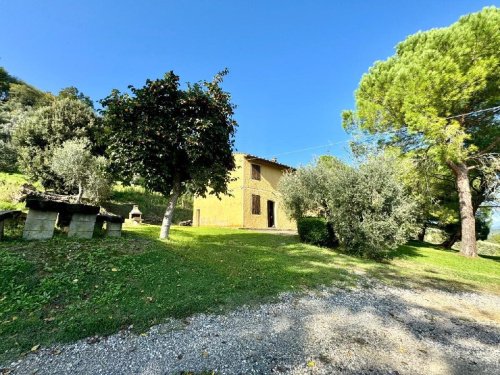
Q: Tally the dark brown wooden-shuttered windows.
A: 2